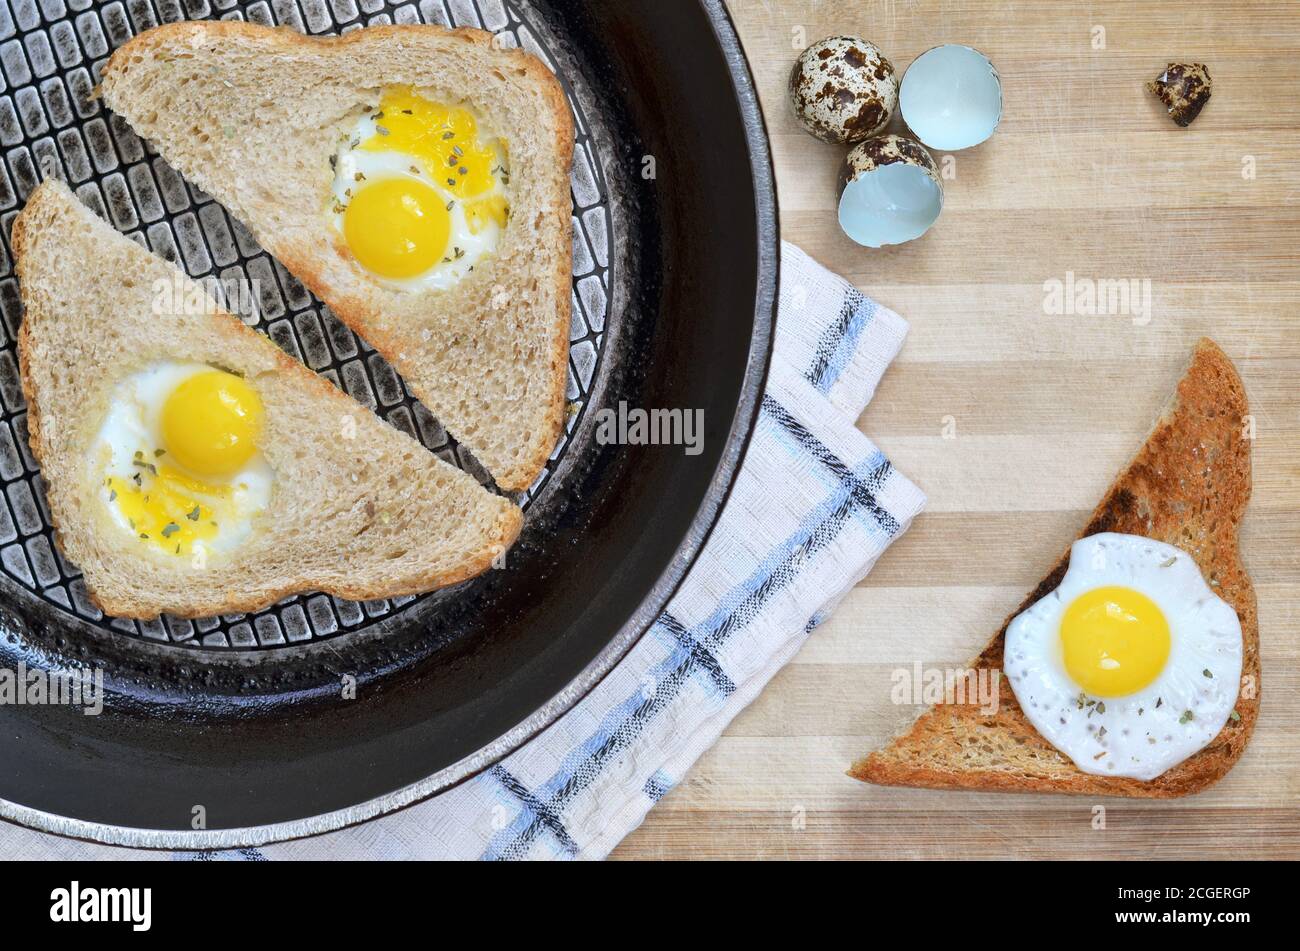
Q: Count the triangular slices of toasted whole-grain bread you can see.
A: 3